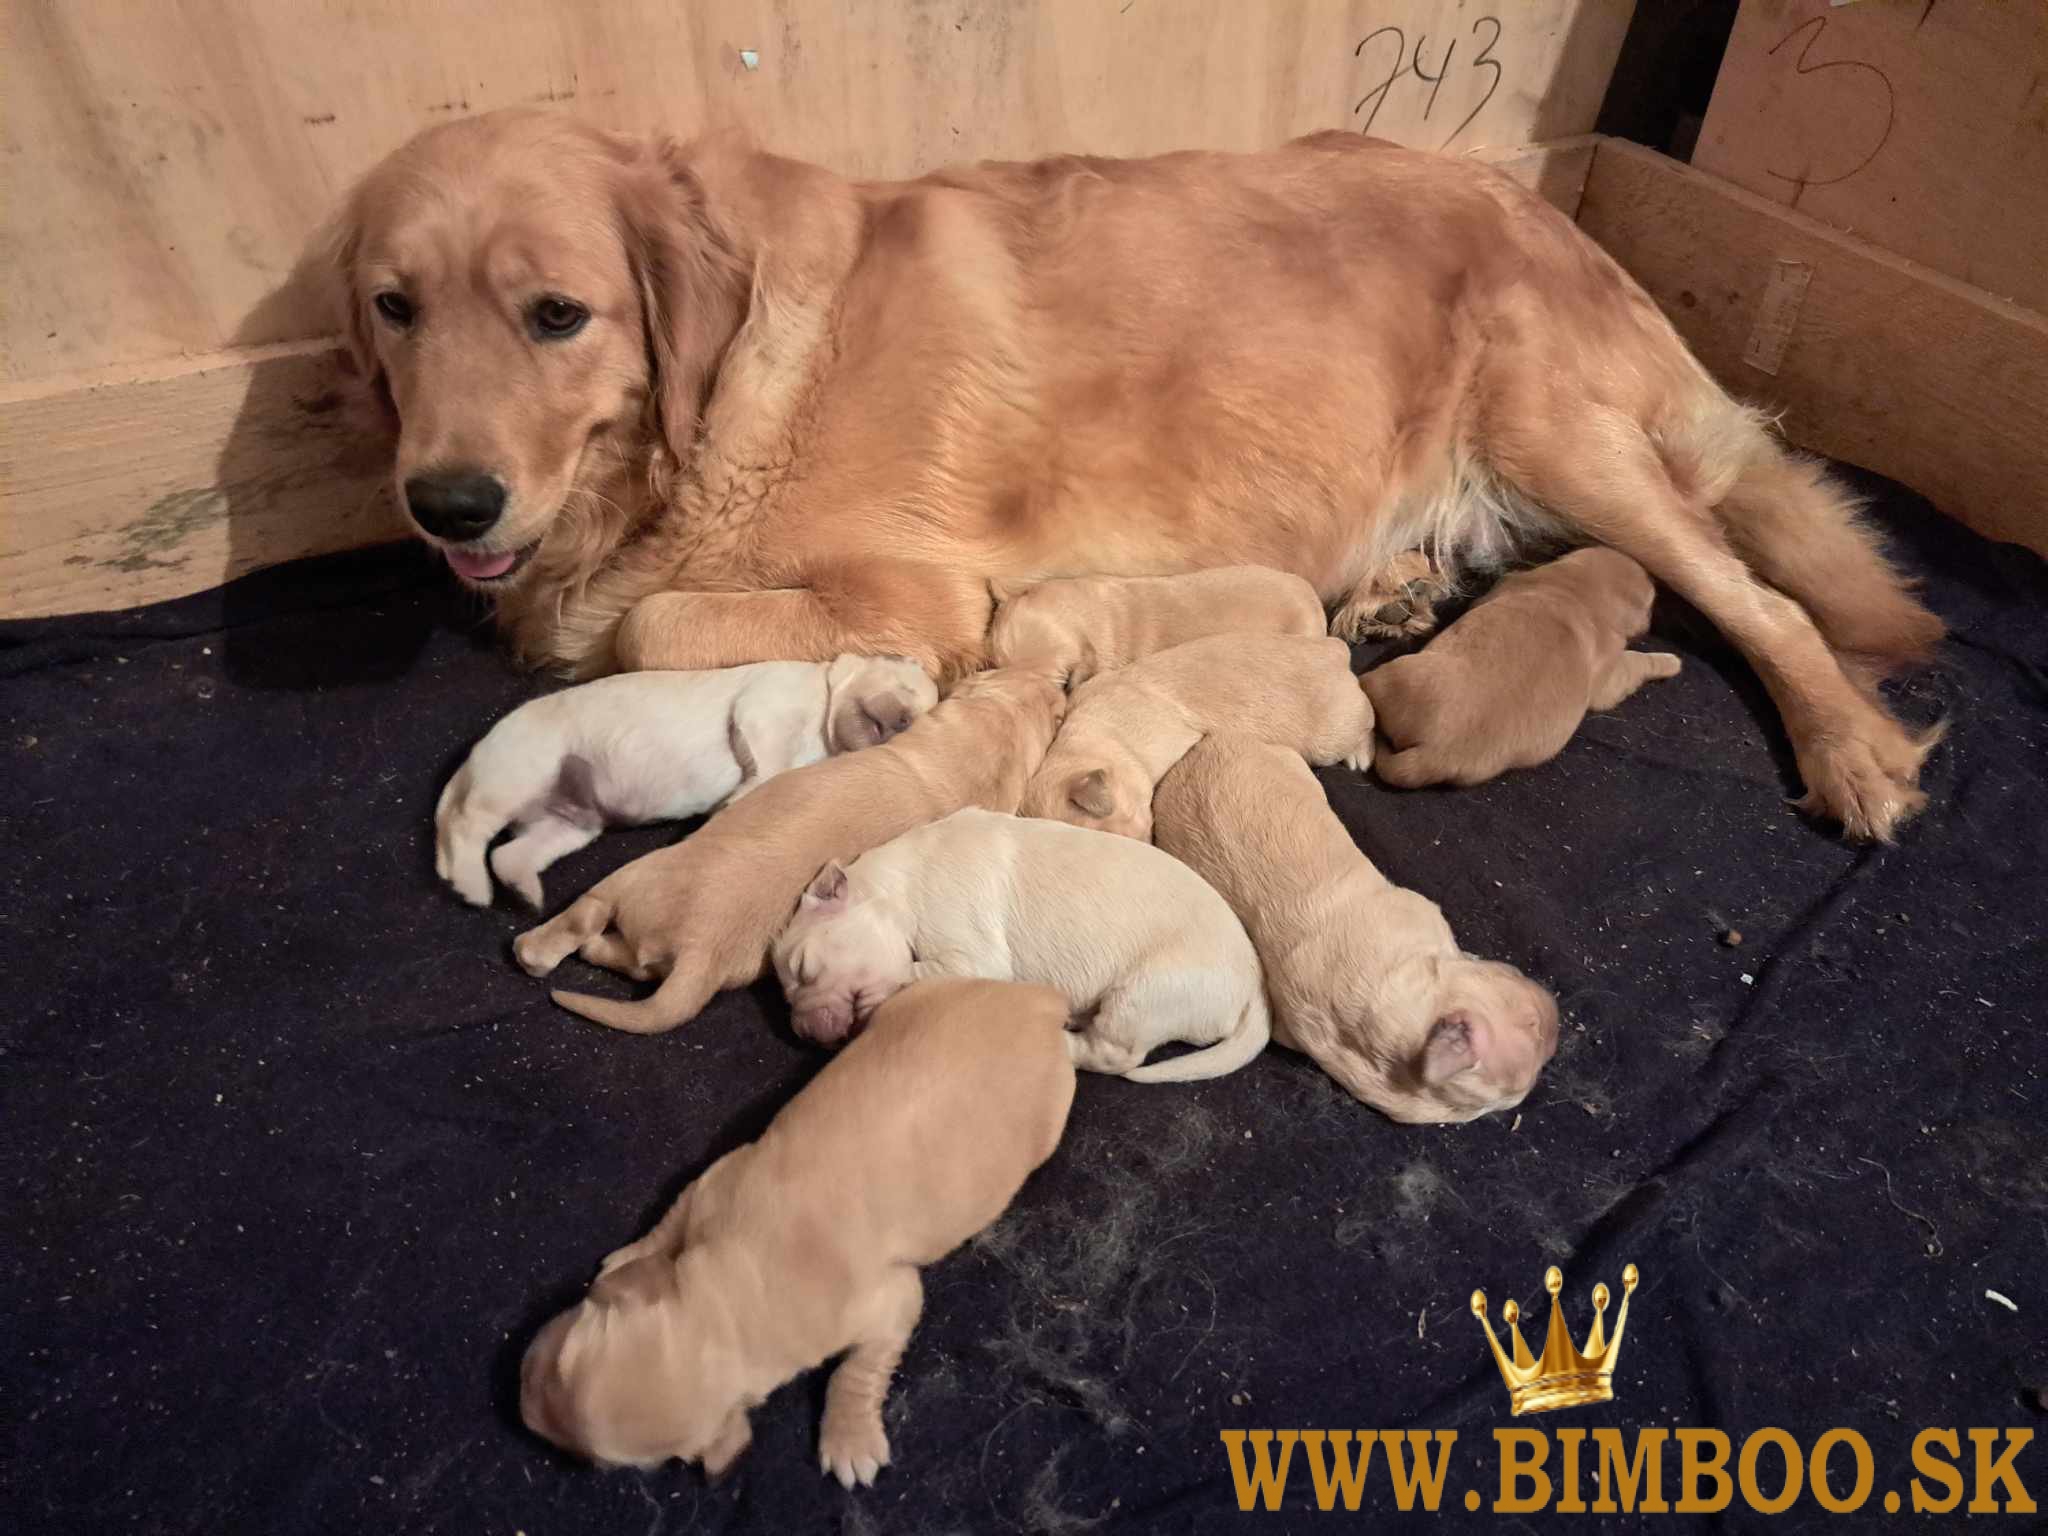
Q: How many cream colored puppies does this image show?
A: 2